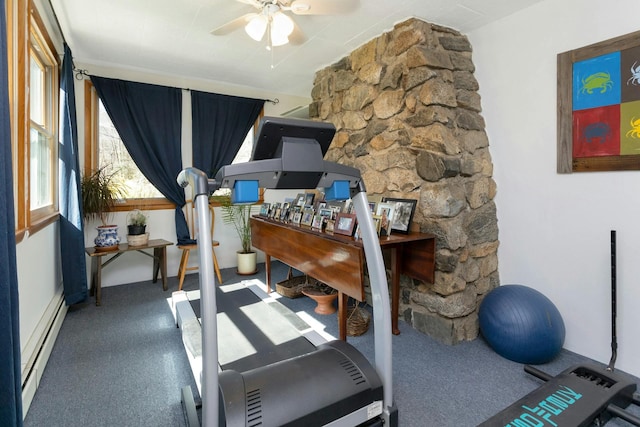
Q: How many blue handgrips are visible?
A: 2